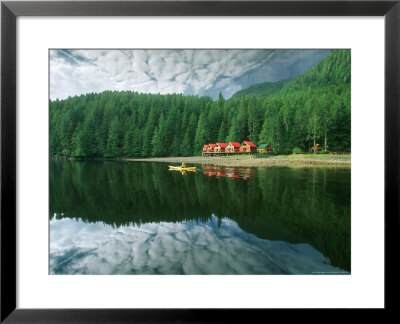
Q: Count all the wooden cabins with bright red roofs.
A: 5